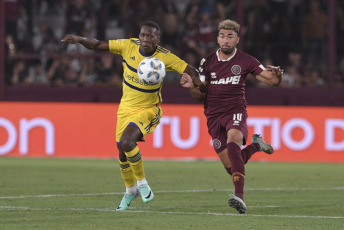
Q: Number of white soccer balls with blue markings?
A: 1